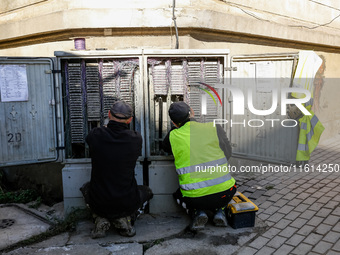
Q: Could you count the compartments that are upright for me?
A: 2